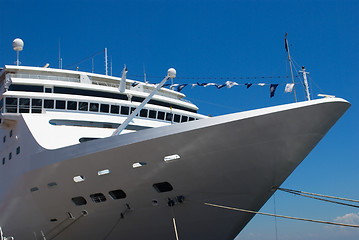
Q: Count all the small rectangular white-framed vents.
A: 4